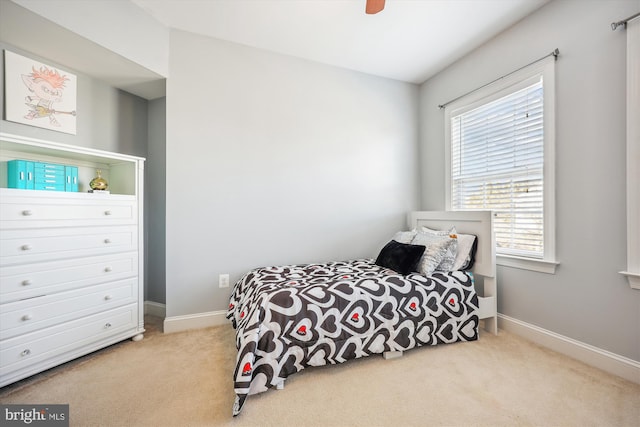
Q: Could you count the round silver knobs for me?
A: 10